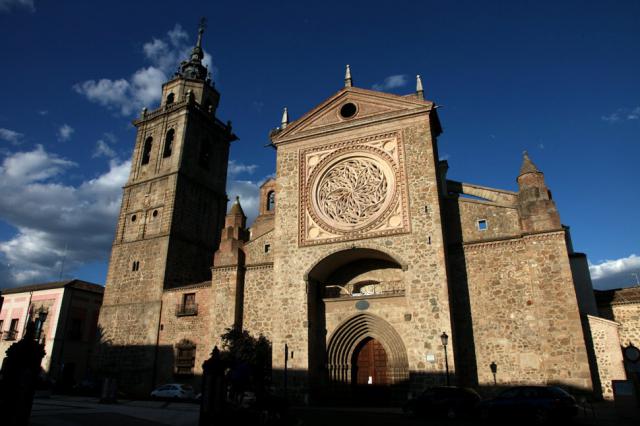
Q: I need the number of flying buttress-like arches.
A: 1